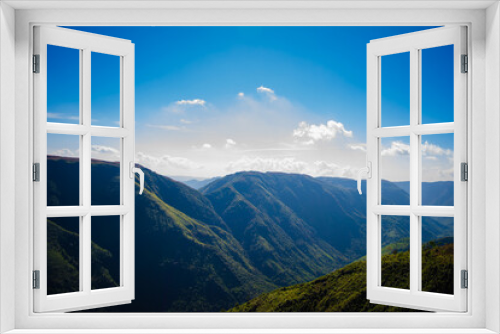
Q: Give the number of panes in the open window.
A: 12